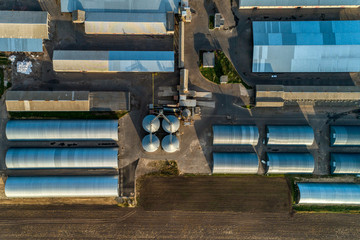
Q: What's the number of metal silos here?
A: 4